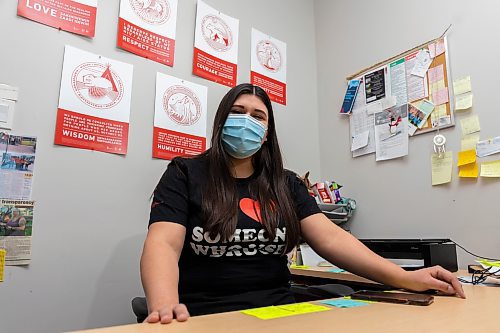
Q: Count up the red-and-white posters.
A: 6